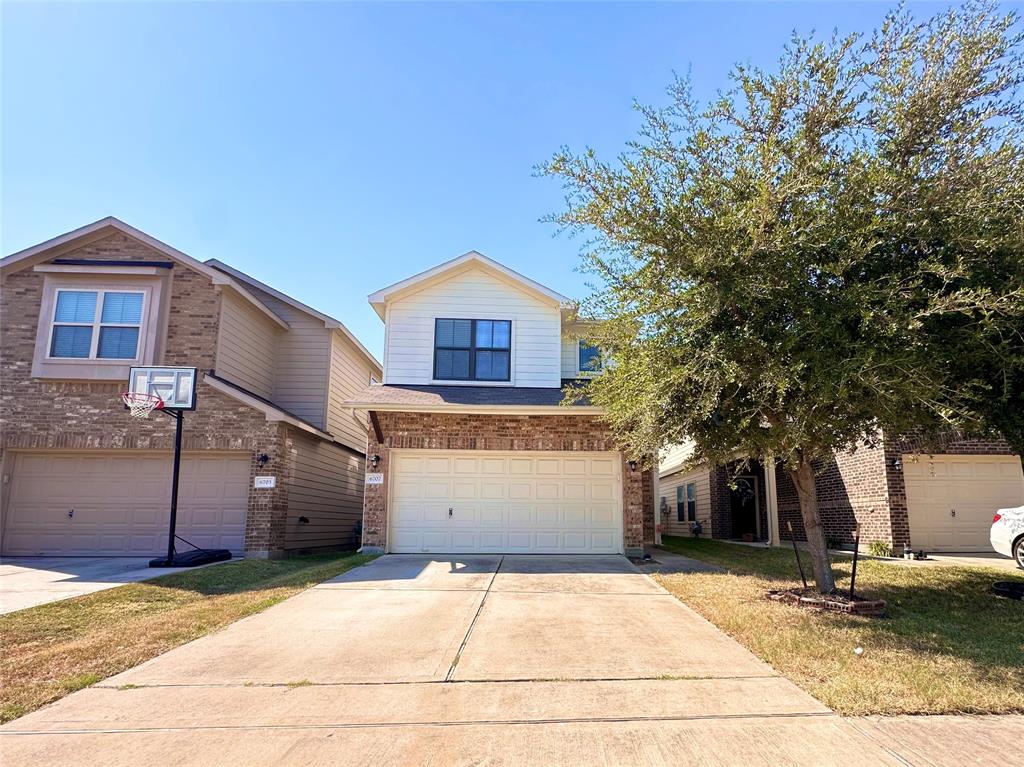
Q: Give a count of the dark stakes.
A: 2